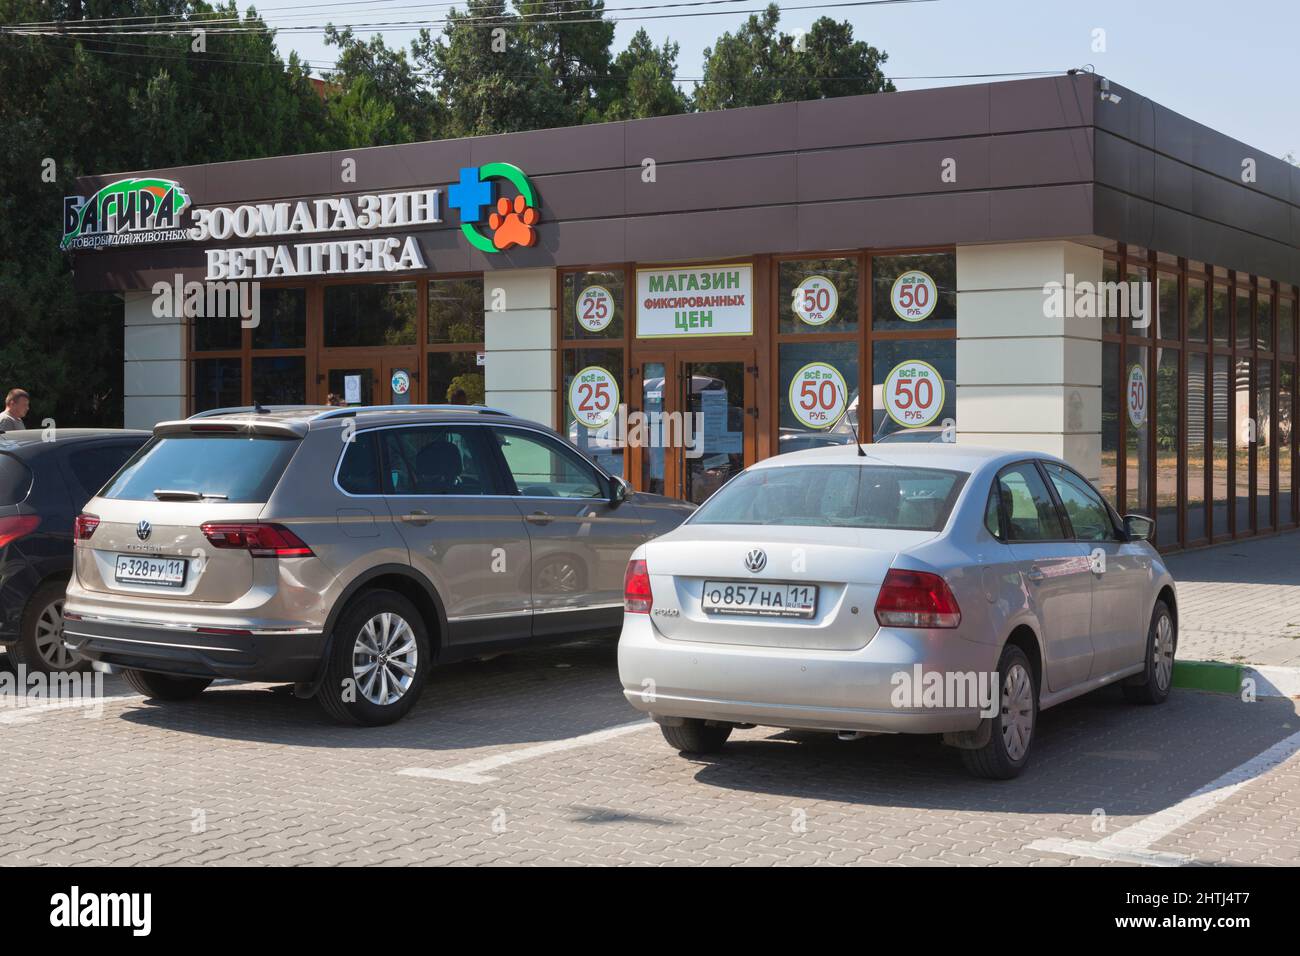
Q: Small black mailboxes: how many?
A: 0